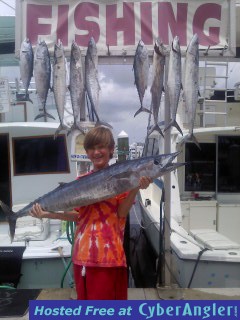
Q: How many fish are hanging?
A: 9